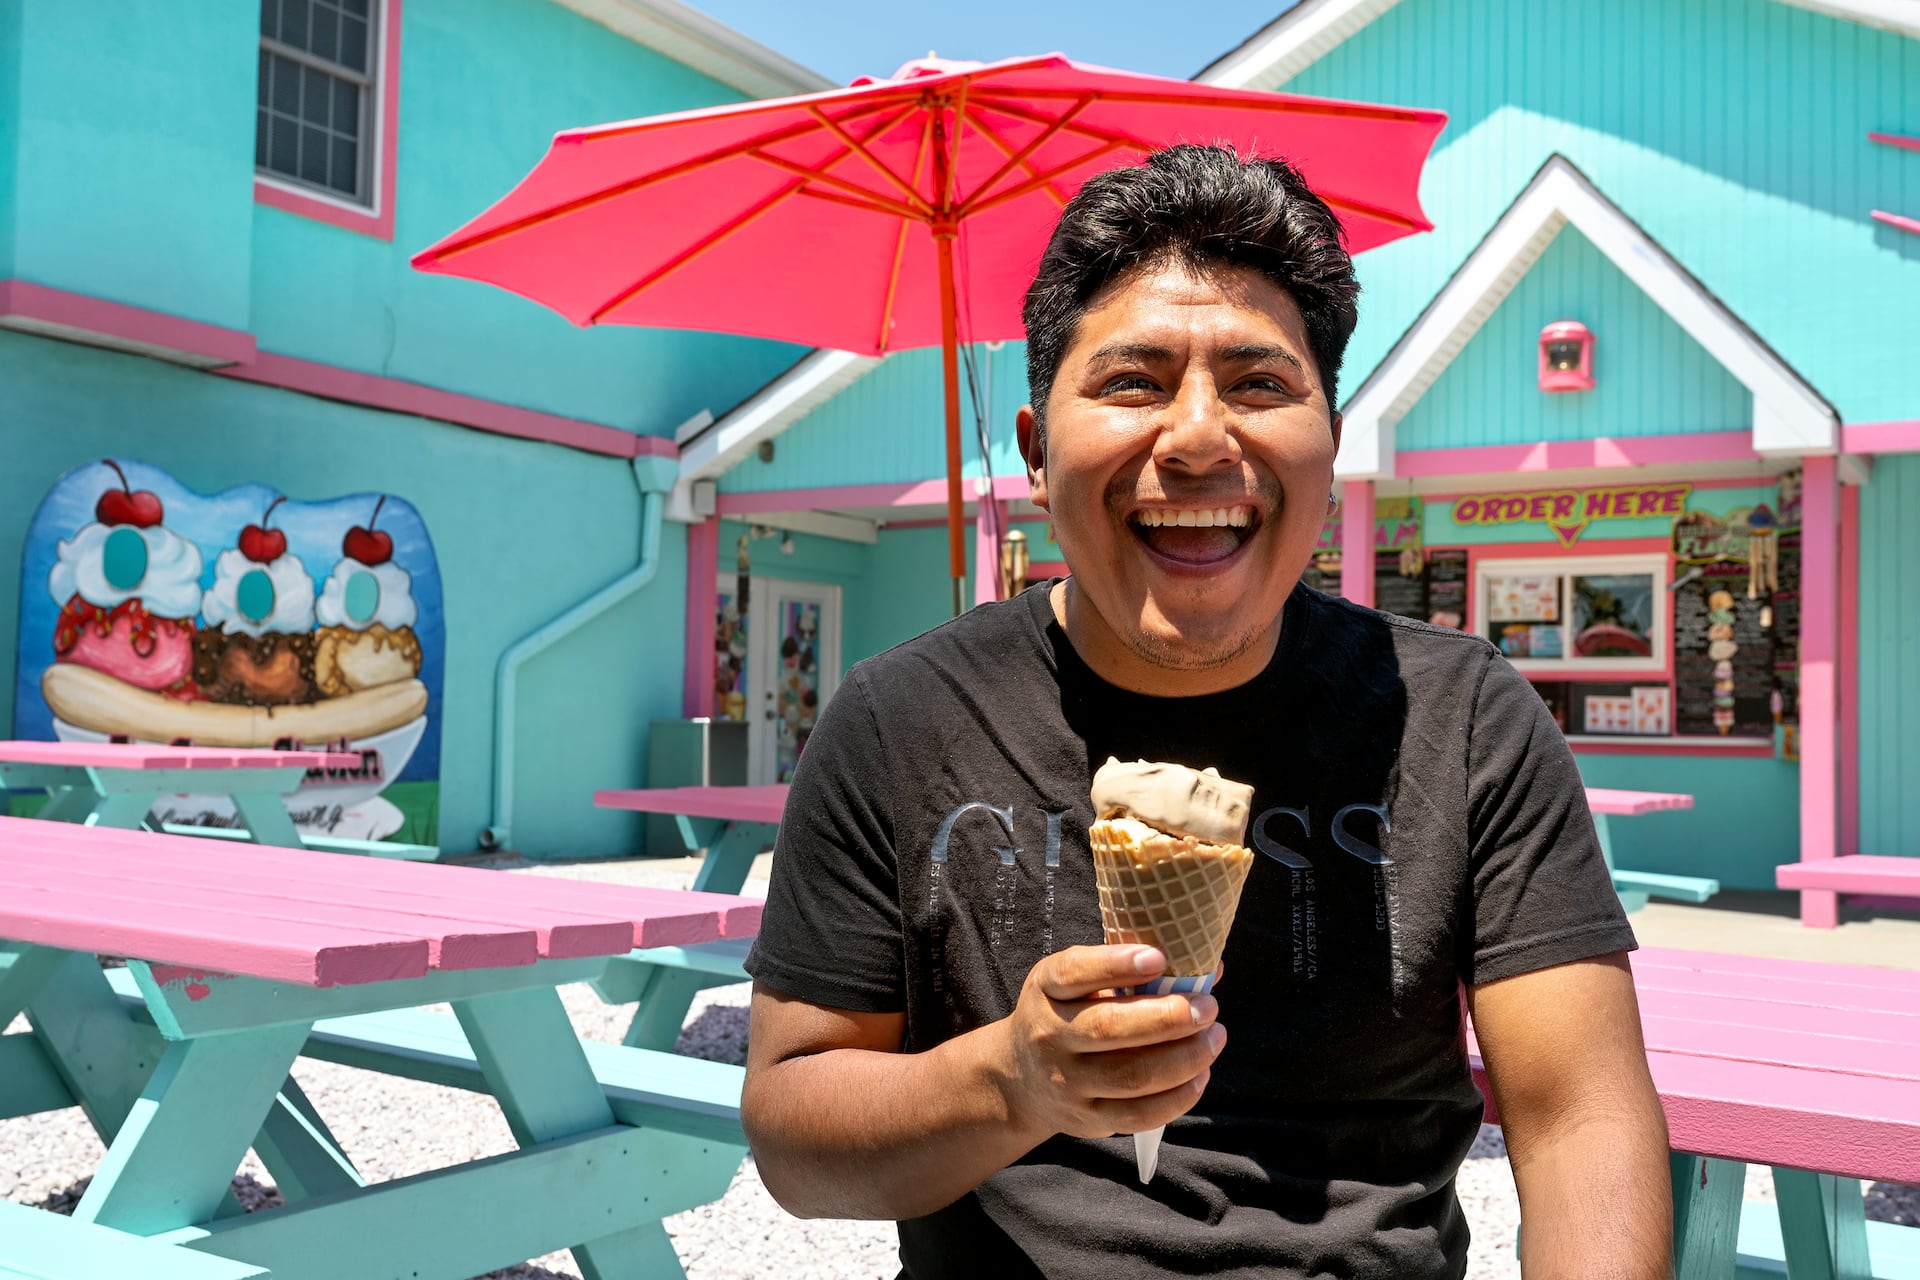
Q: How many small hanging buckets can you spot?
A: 0